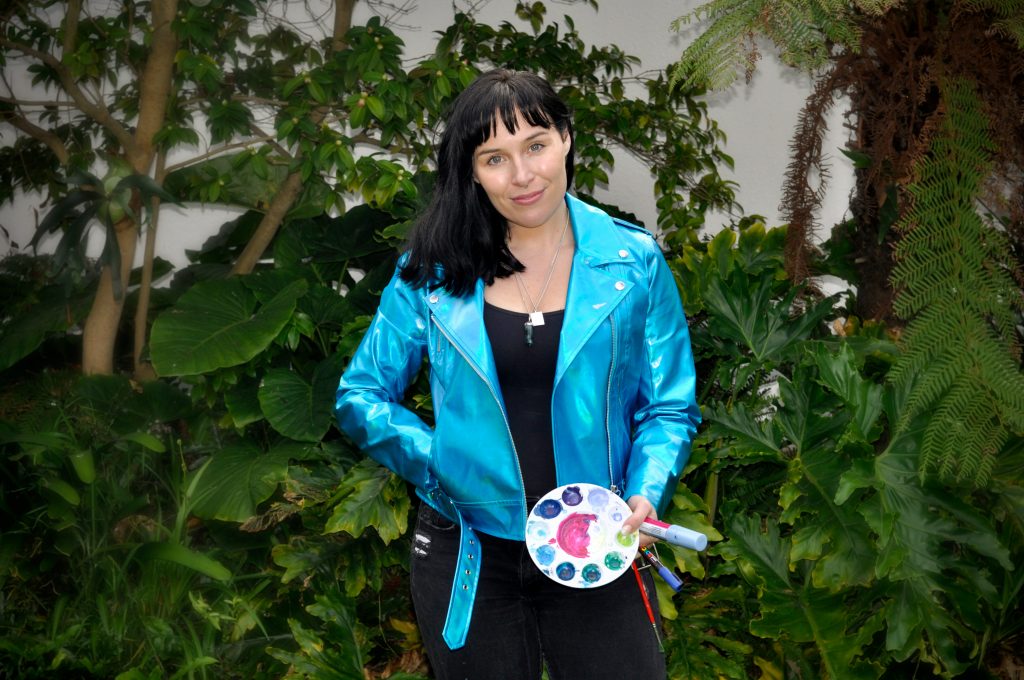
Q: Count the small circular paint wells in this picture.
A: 10